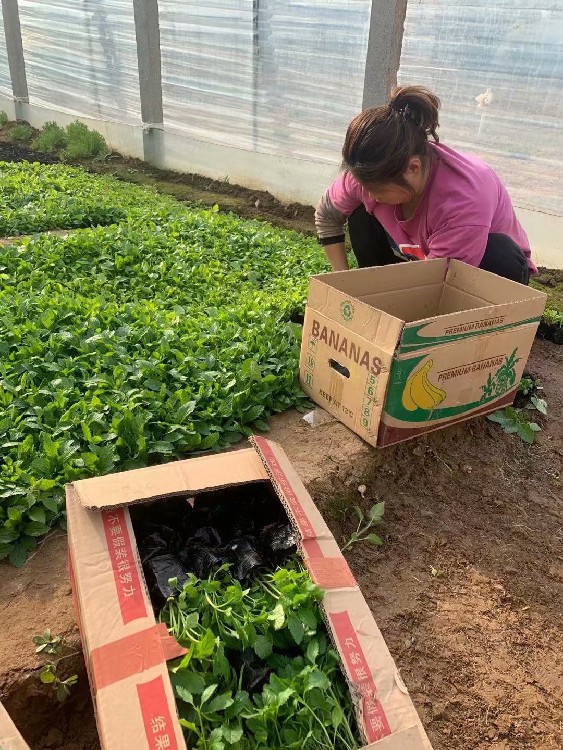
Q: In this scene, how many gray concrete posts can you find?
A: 3